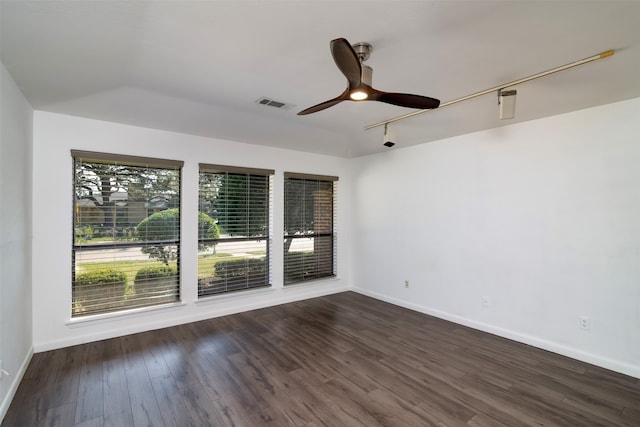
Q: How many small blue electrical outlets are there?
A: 0